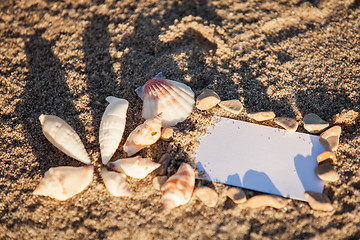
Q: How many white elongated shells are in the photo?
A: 2